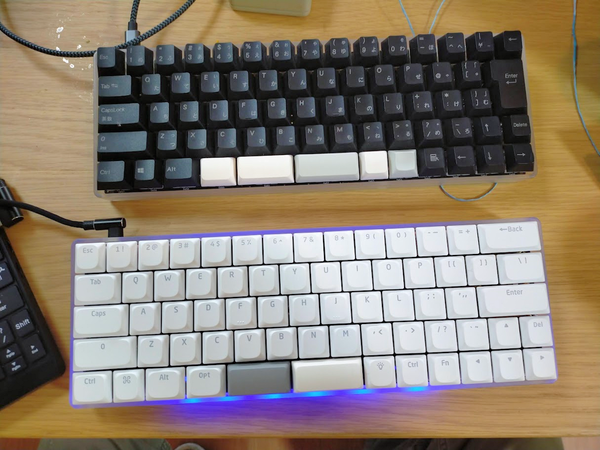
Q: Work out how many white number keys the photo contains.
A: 10